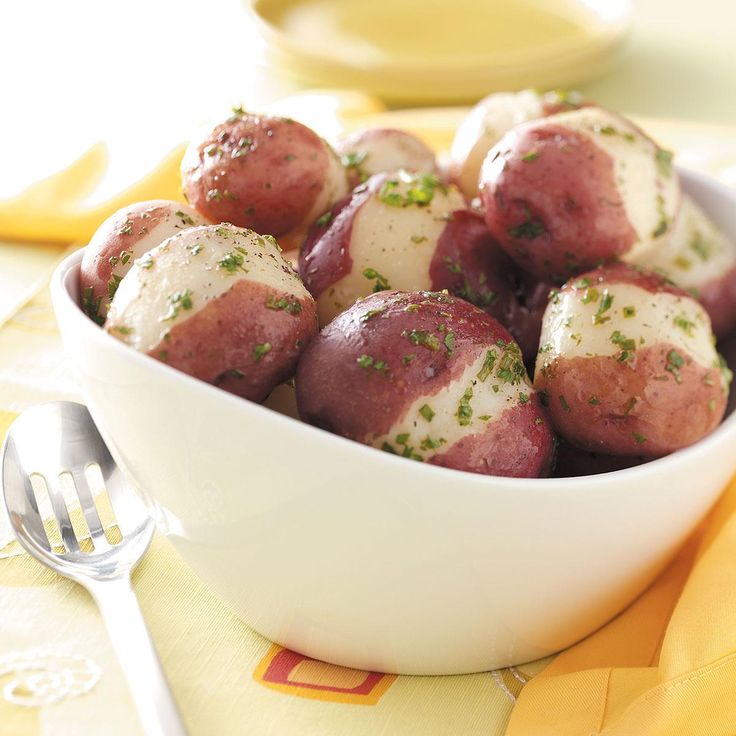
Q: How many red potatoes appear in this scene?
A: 10